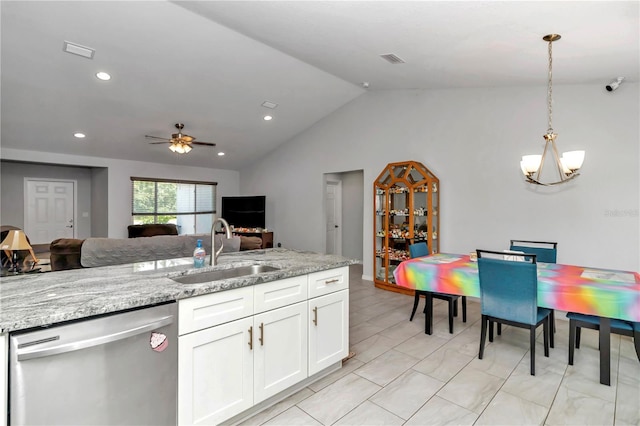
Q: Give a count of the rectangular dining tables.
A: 1